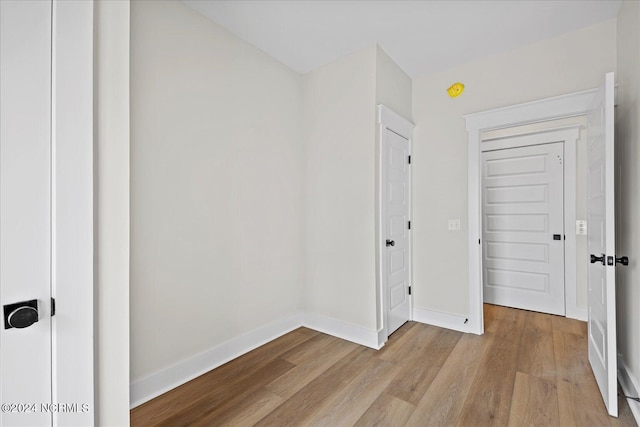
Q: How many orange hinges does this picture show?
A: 0